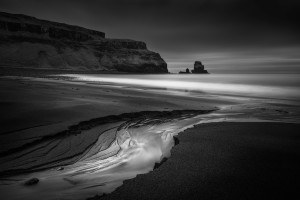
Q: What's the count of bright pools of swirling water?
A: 1